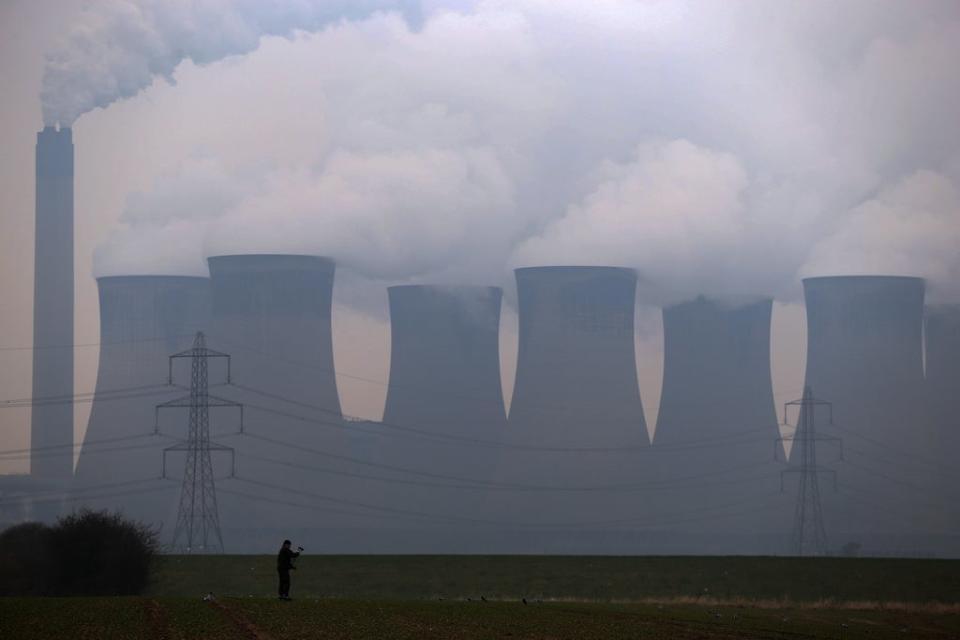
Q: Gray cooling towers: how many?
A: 7